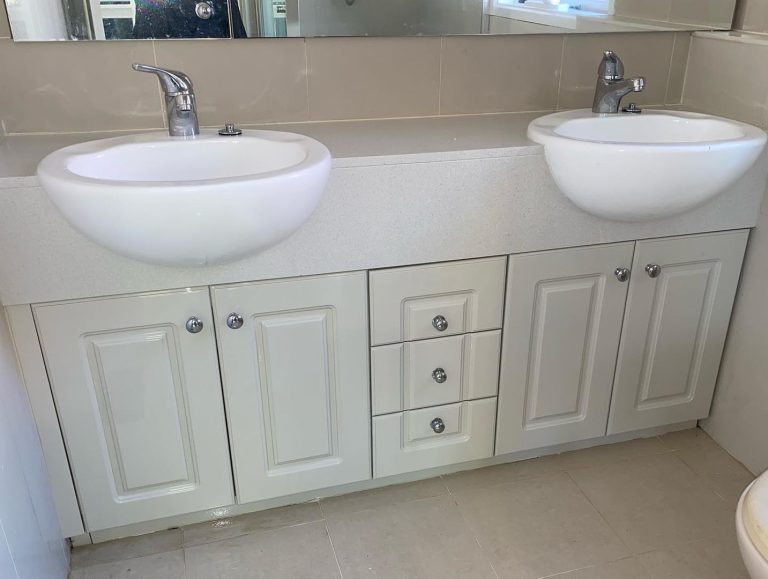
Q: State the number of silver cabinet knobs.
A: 7